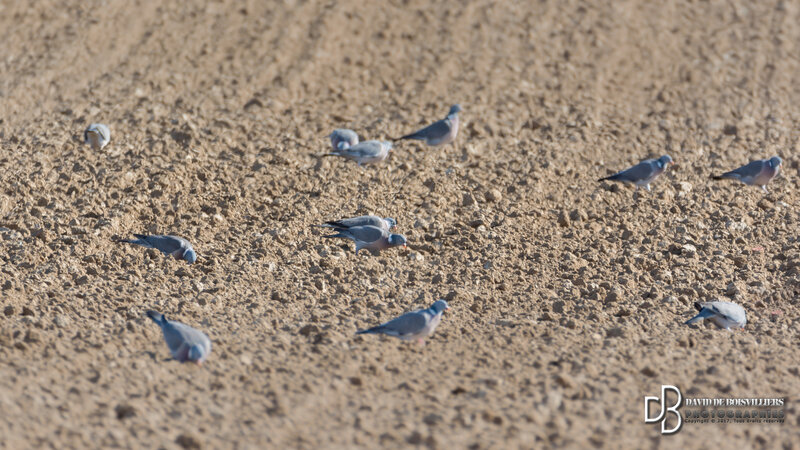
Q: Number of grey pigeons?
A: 12